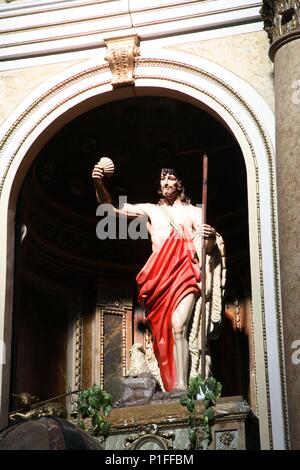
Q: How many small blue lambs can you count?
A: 0